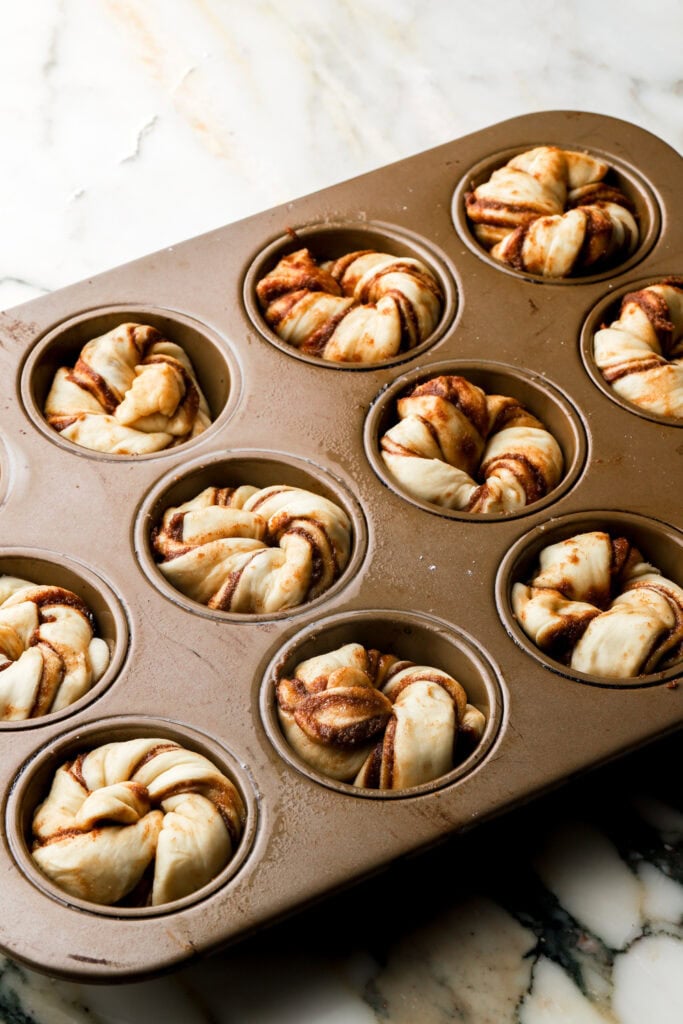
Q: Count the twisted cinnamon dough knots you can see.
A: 10